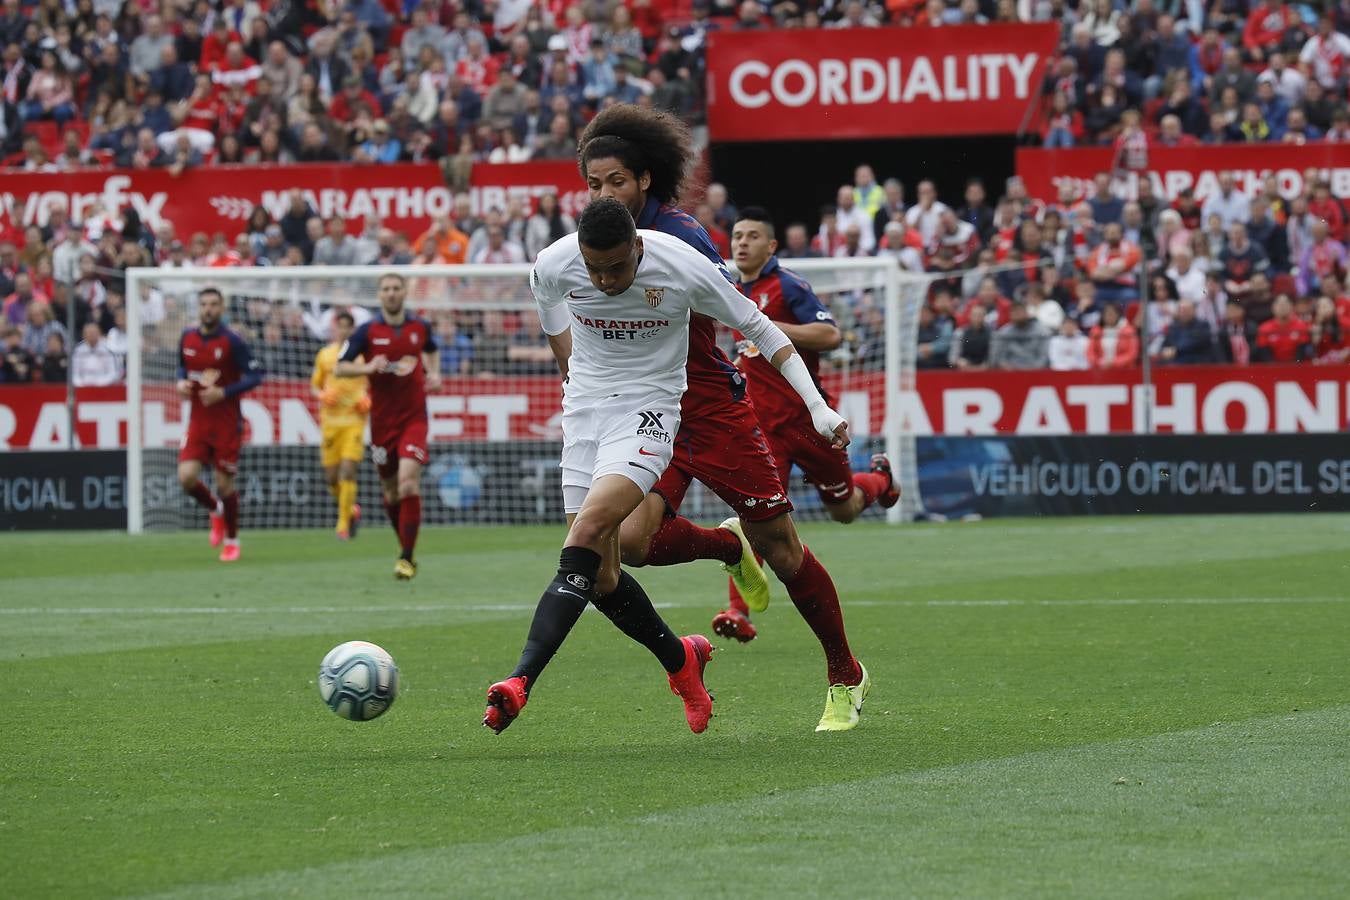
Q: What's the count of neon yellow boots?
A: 2